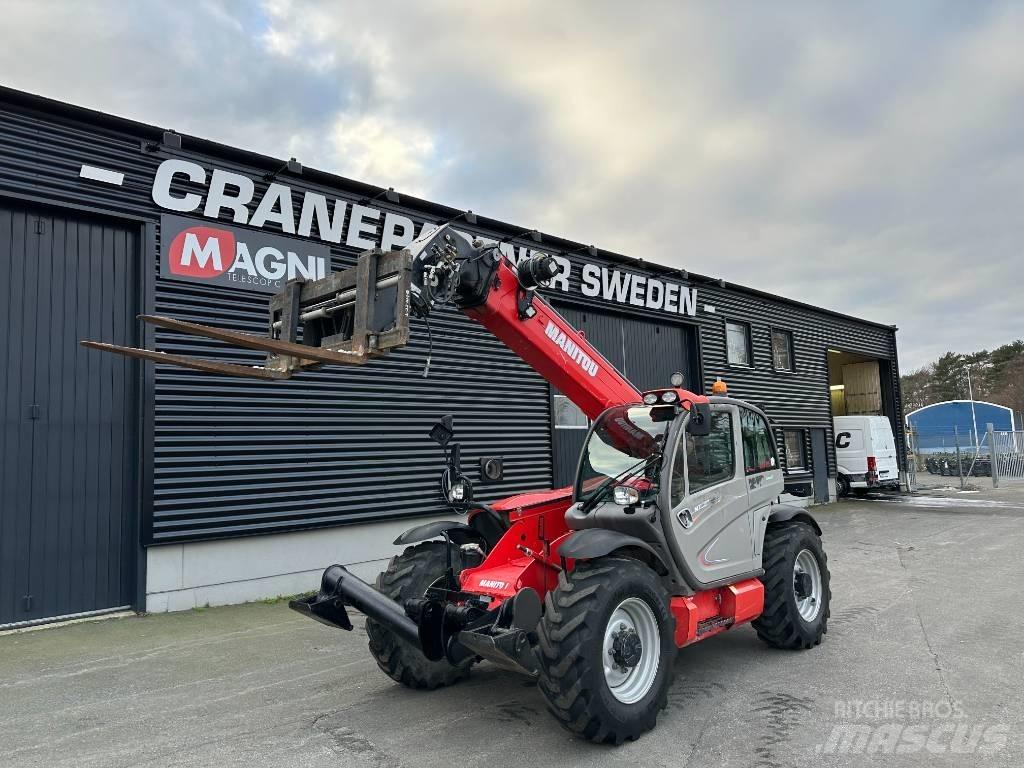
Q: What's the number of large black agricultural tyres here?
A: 3